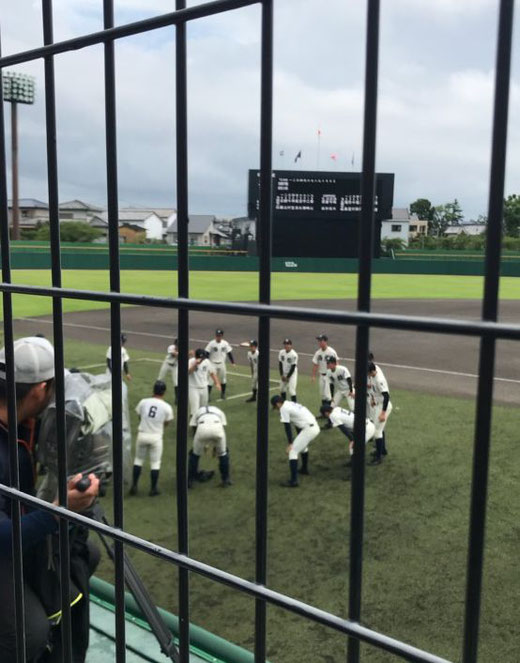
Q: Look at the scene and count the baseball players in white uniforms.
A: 14